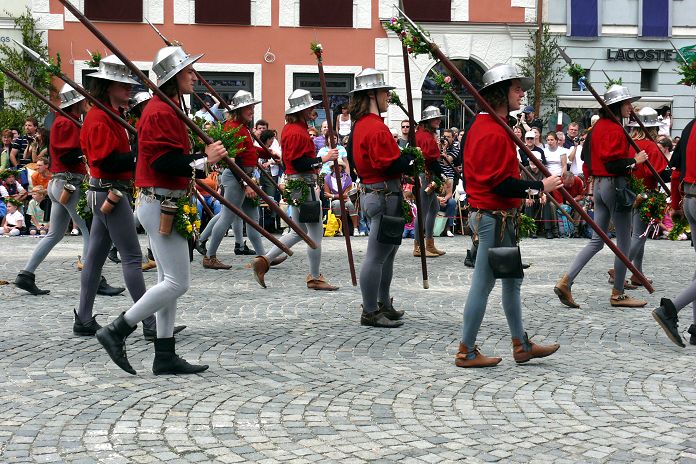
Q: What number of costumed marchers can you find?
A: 12